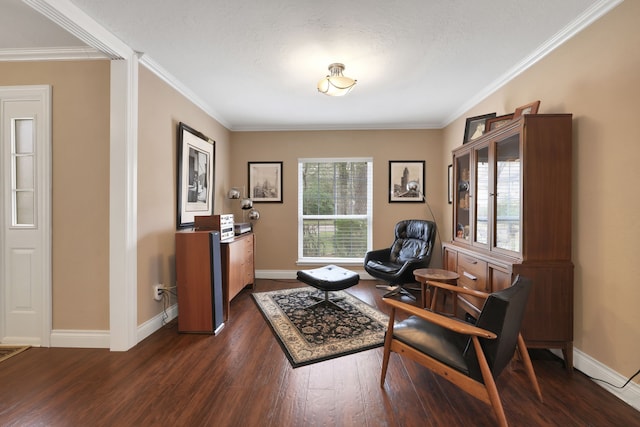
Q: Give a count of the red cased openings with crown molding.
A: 0